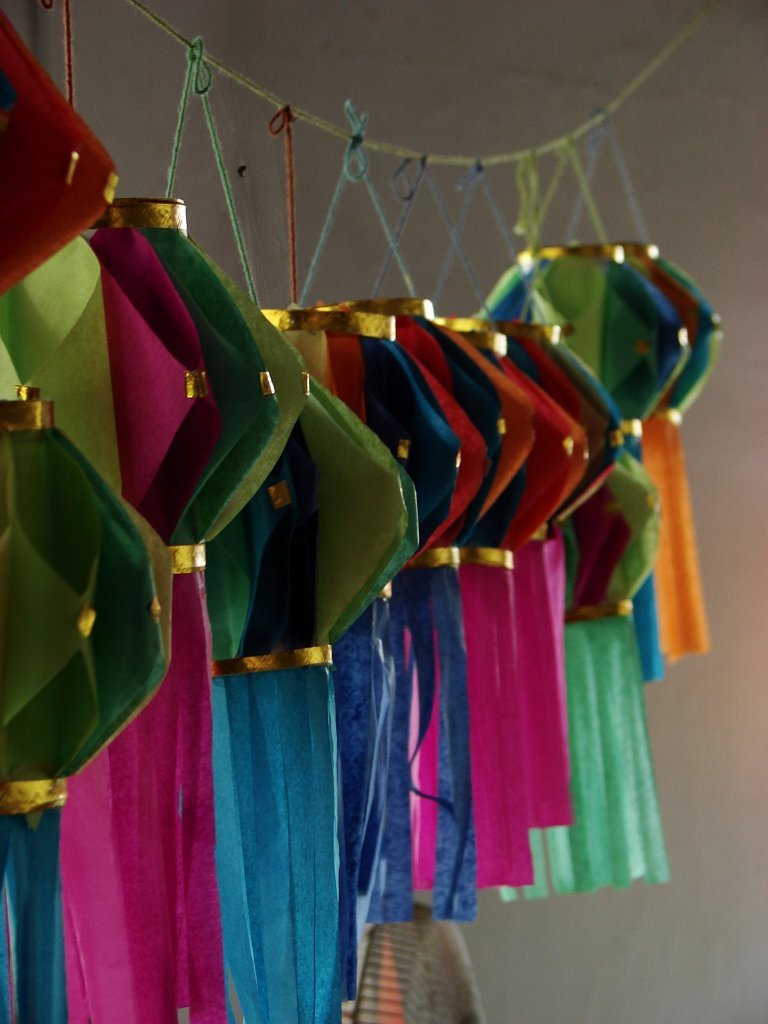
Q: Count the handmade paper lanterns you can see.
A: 11